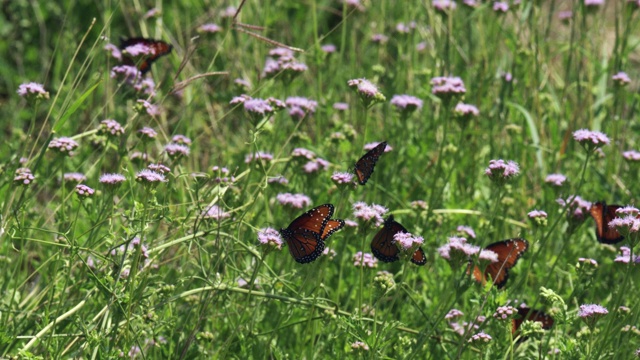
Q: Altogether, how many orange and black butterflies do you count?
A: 7